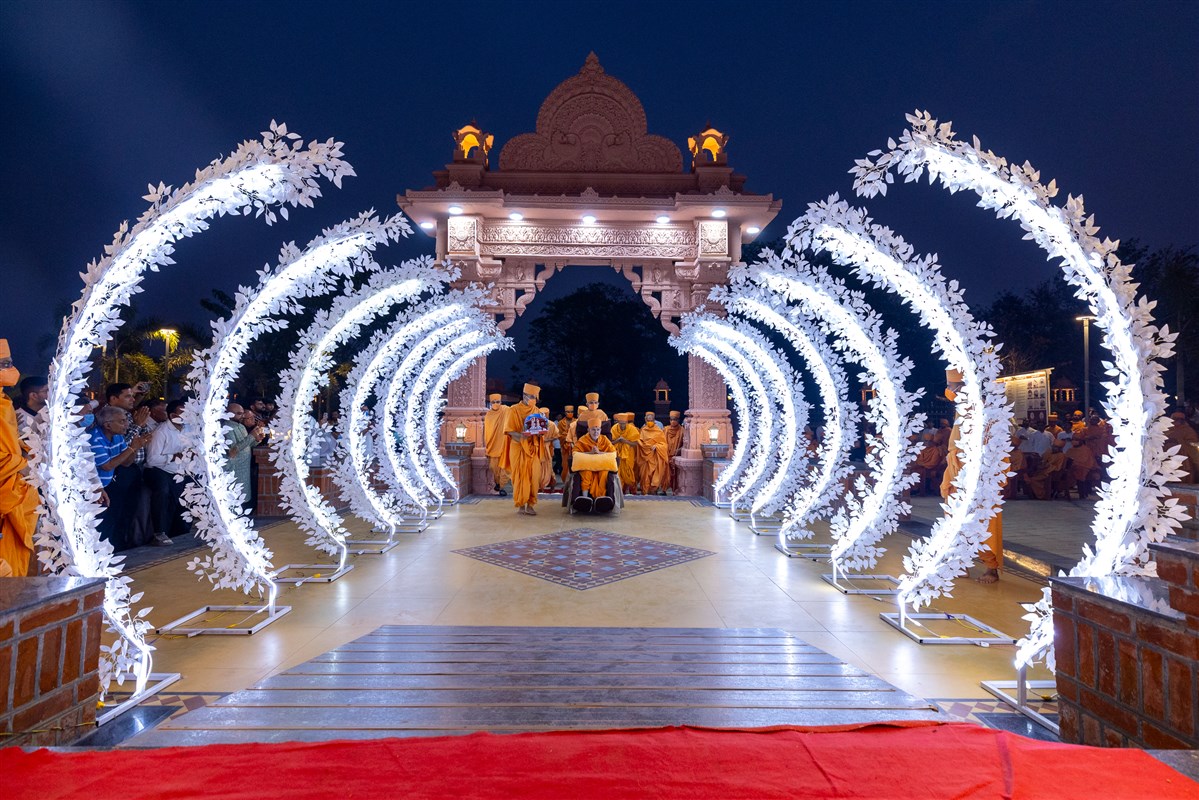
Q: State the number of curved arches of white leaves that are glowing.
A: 14